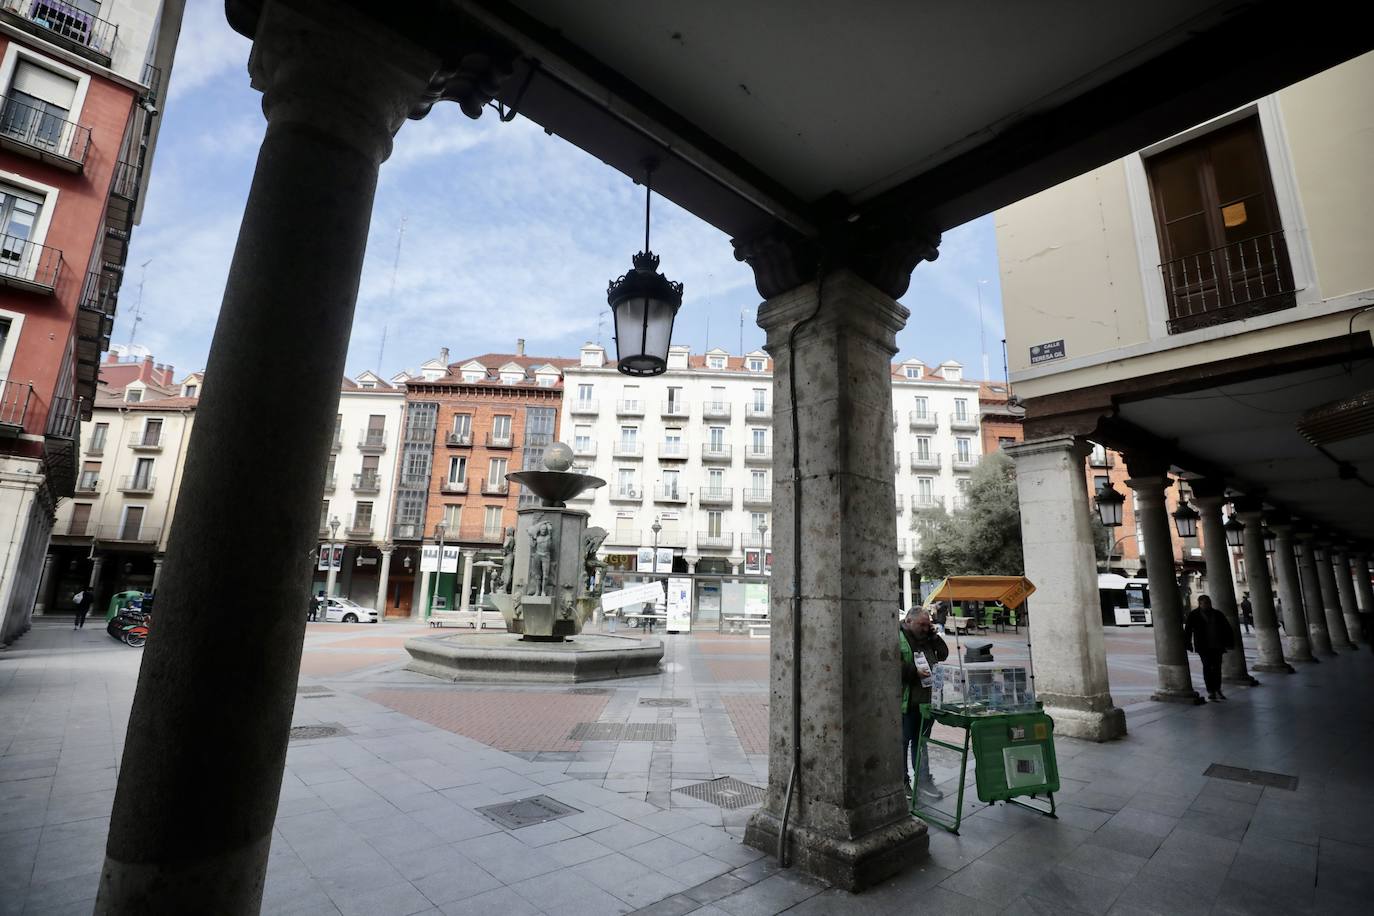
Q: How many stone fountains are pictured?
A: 1